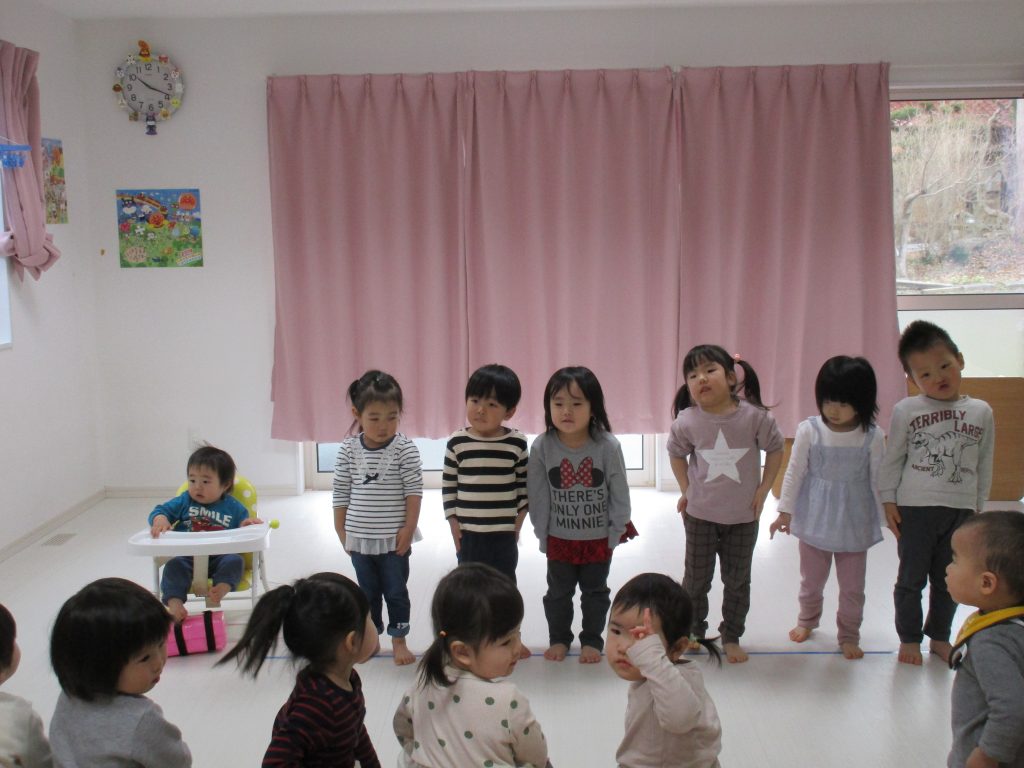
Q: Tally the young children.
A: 13